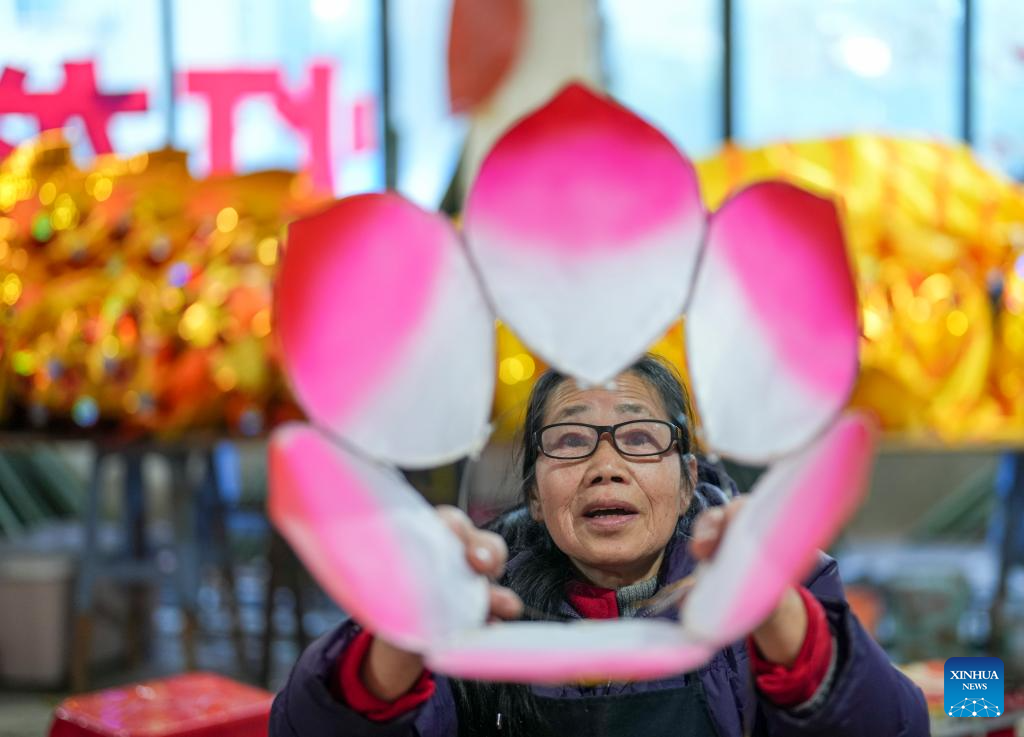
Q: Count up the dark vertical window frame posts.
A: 4